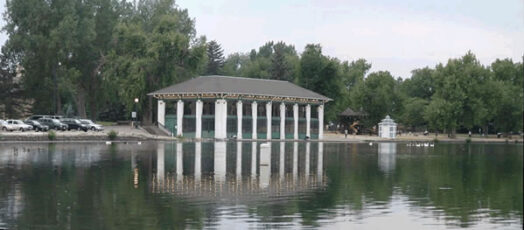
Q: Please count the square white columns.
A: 11